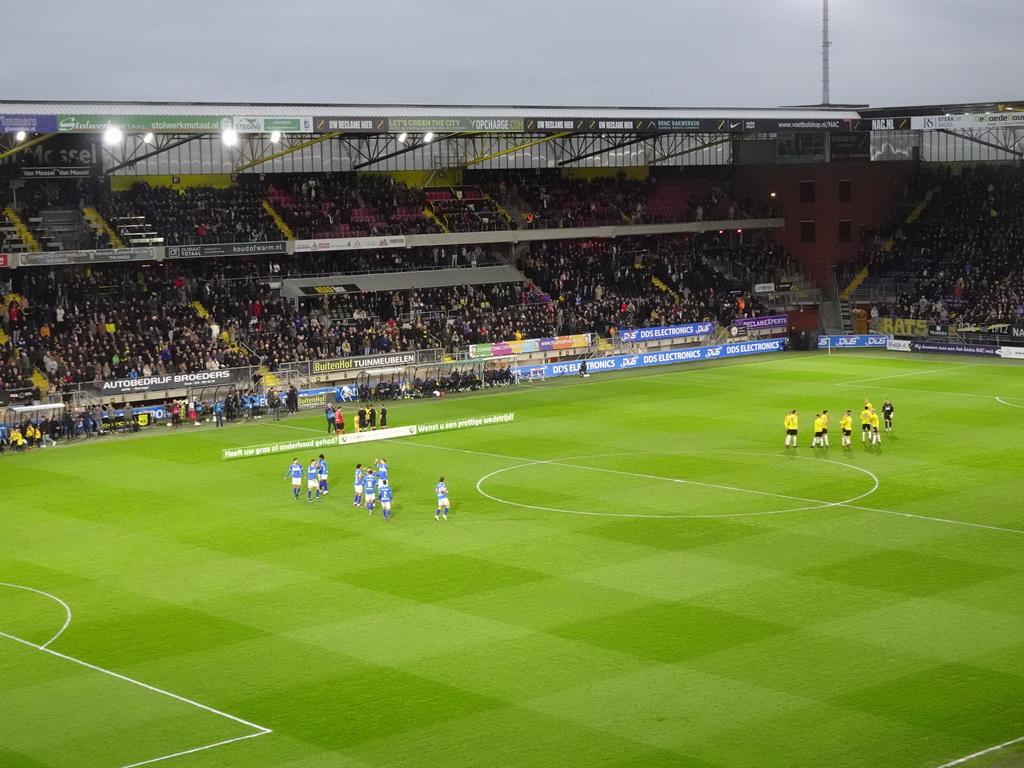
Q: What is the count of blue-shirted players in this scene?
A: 9